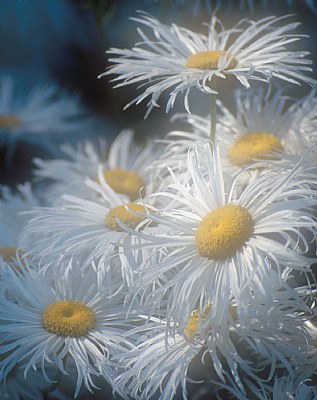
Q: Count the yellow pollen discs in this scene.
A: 9